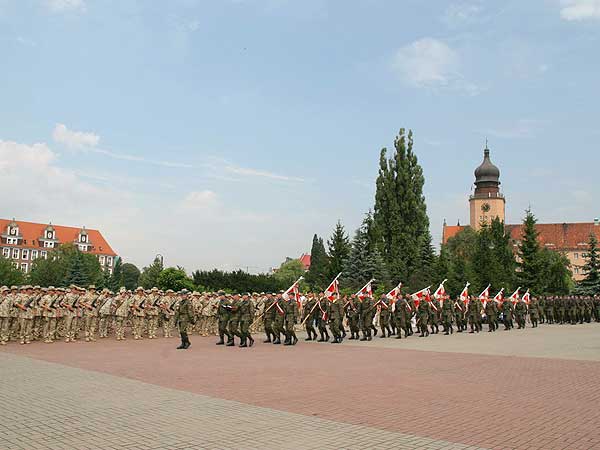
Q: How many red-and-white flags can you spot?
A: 11